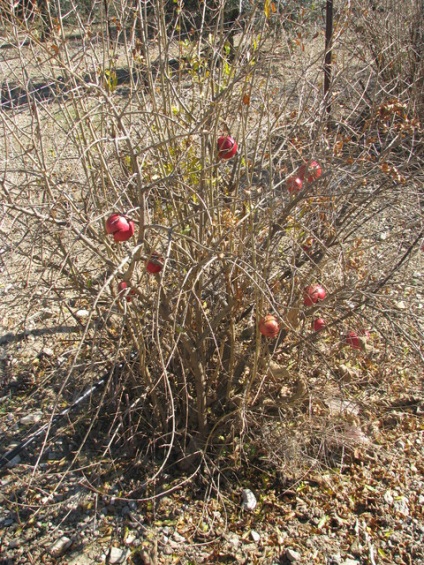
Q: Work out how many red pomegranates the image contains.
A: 10